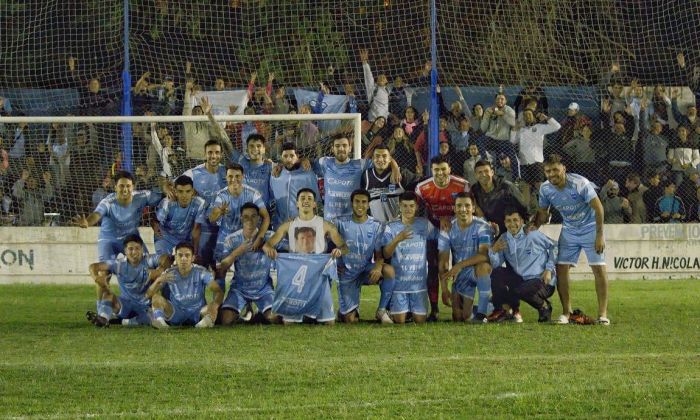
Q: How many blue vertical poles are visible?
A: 2